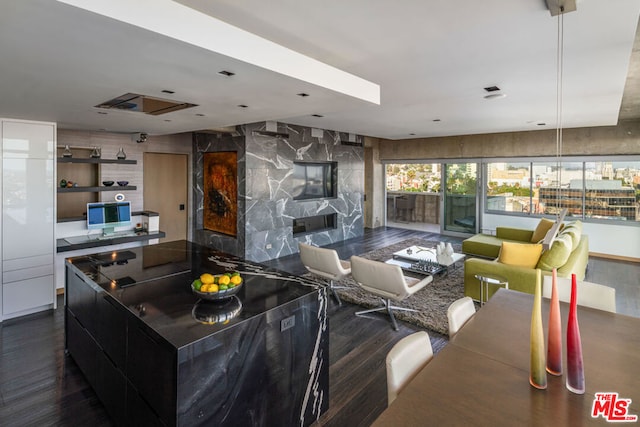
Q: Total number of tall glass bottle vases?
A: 3